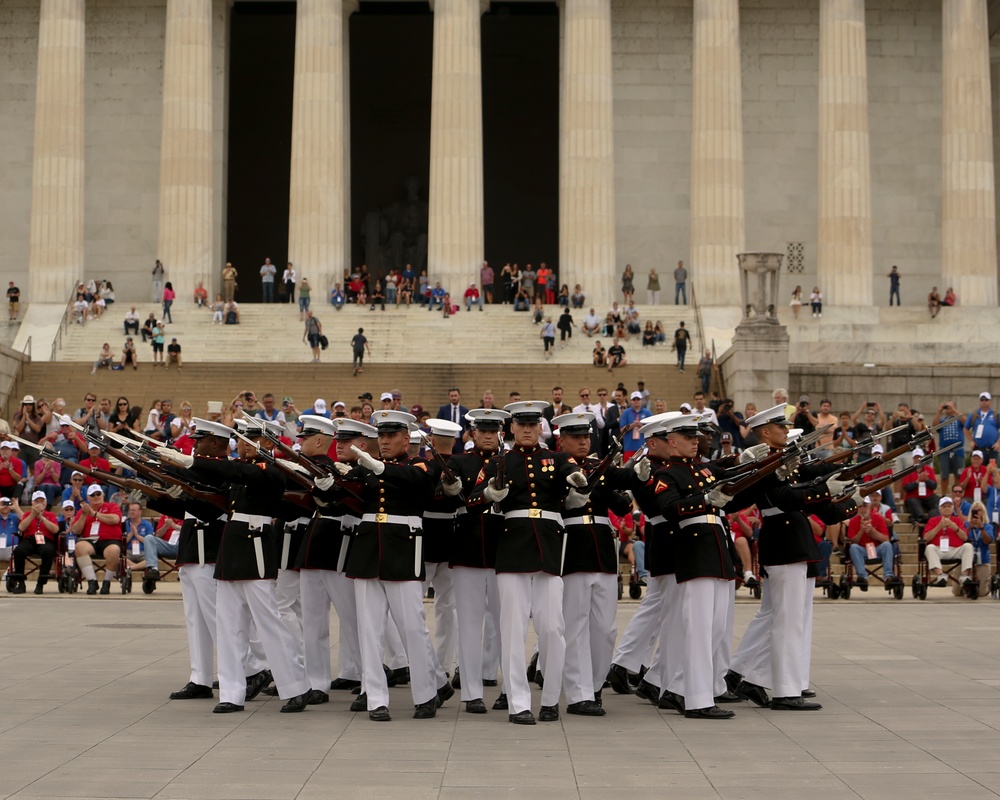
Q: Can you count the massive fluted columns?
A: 8